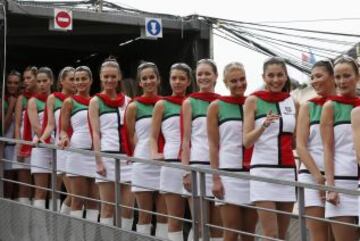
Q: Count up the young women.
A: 13